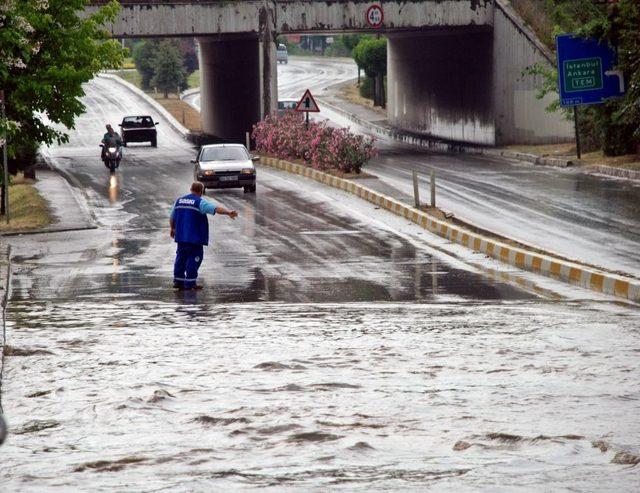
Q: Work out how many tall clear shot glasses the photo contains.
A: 0